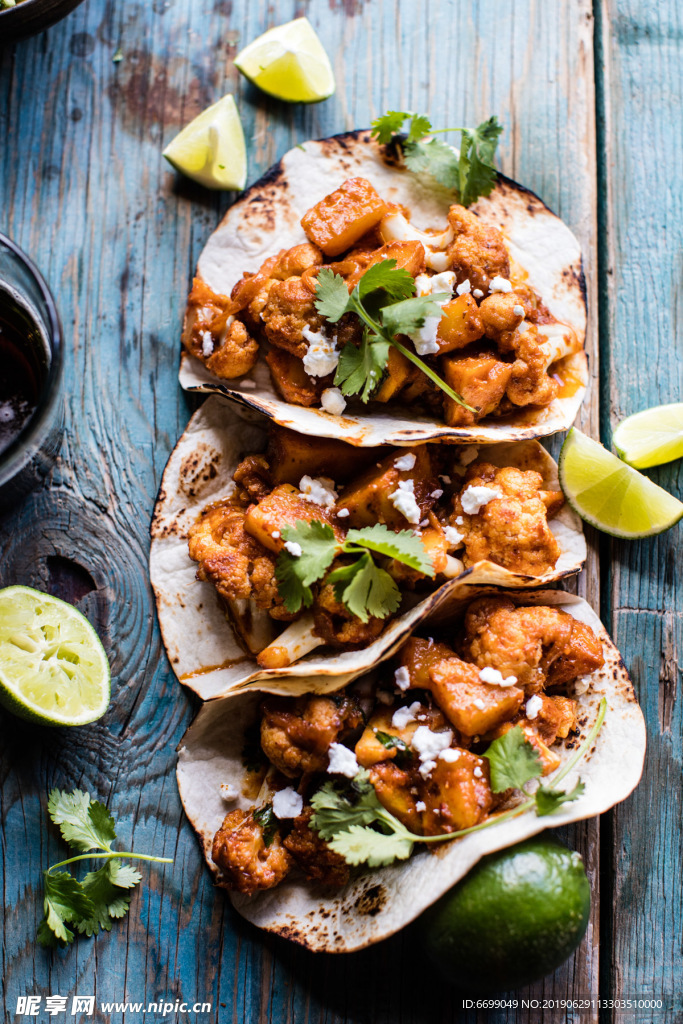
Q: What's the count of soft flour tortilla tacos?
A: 3